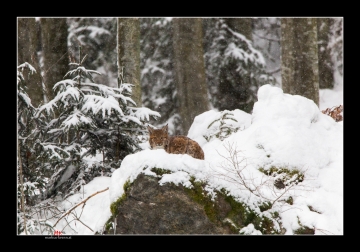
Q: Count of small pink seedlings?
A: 0